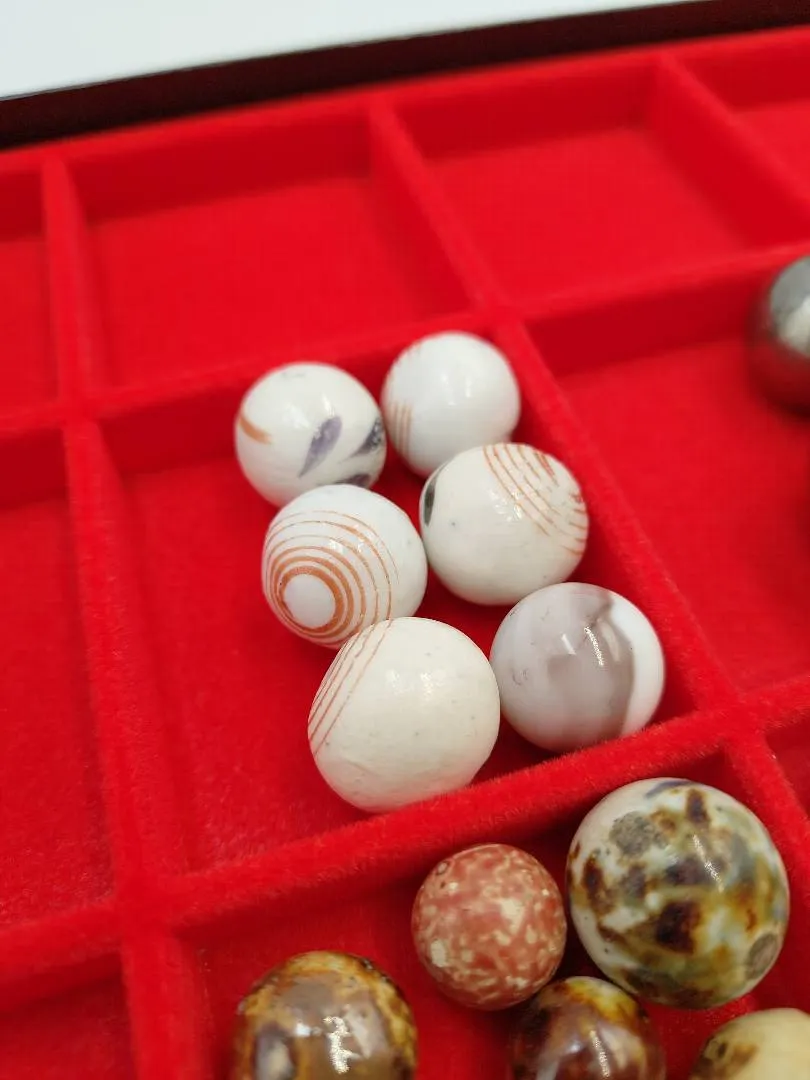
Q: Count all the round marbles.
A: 12